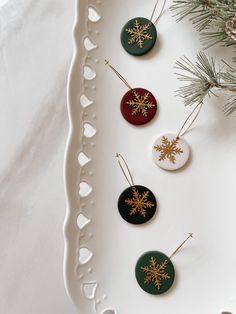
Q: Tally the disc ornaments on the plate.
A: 5